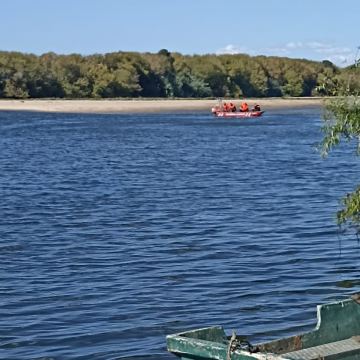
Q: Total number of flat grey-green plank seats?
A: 1